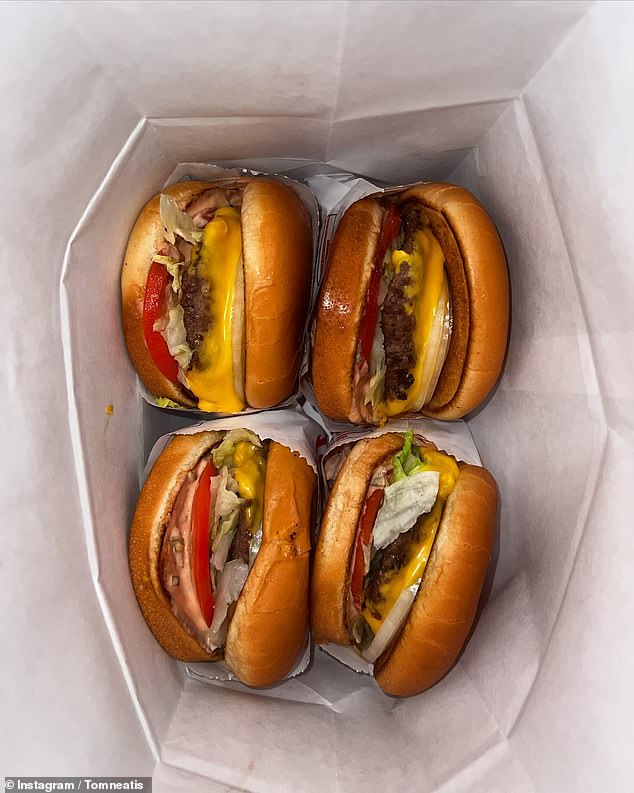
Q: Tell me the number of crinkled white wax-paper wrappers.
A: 4